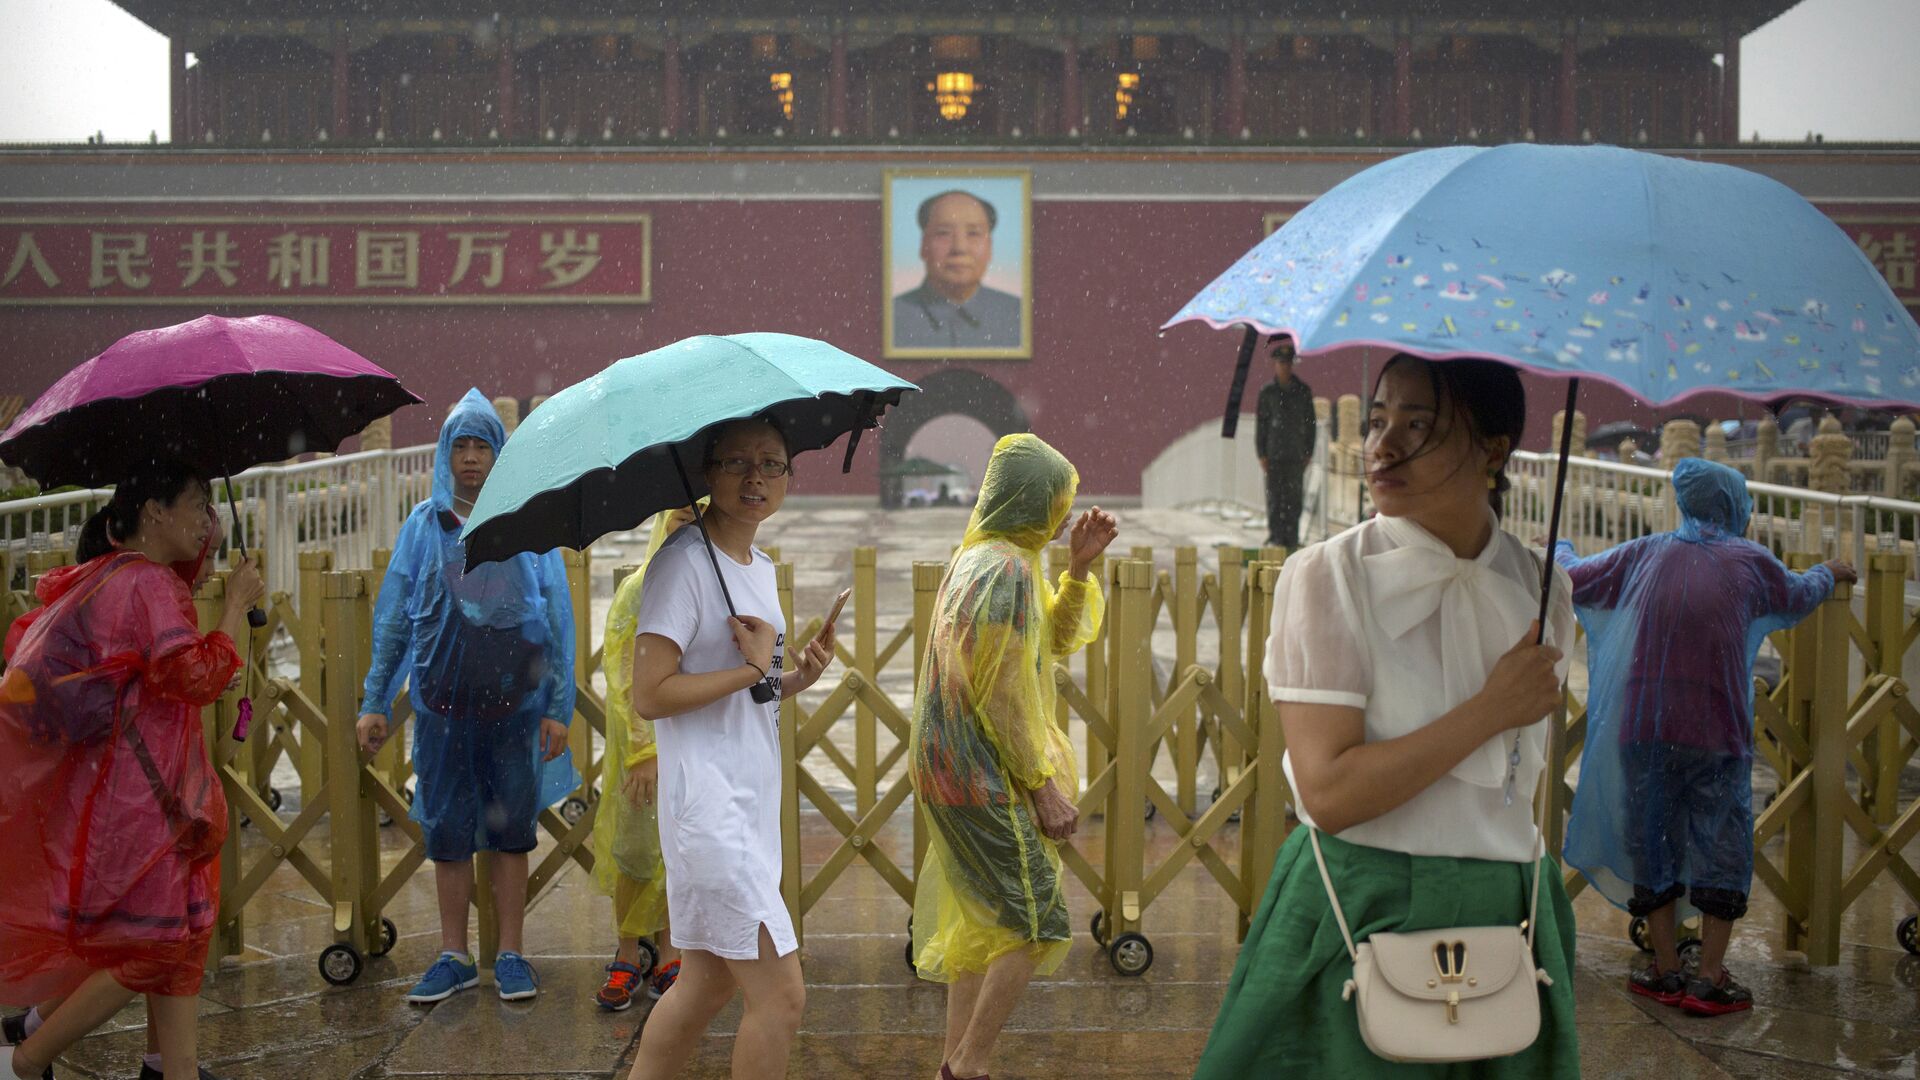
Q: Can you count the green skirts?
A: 1